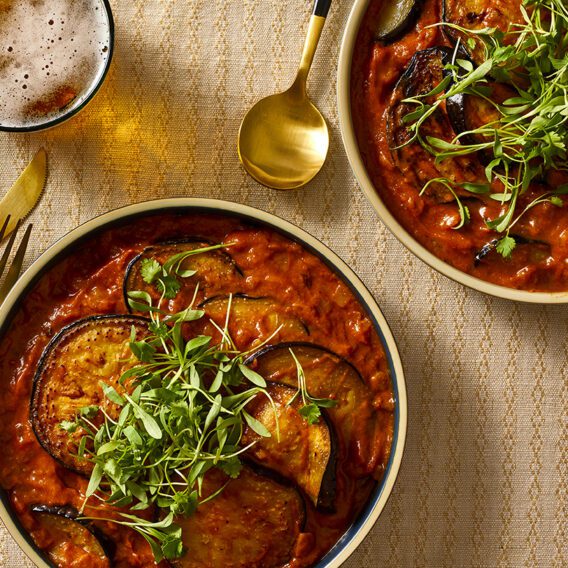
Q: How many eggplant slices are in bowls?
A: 12